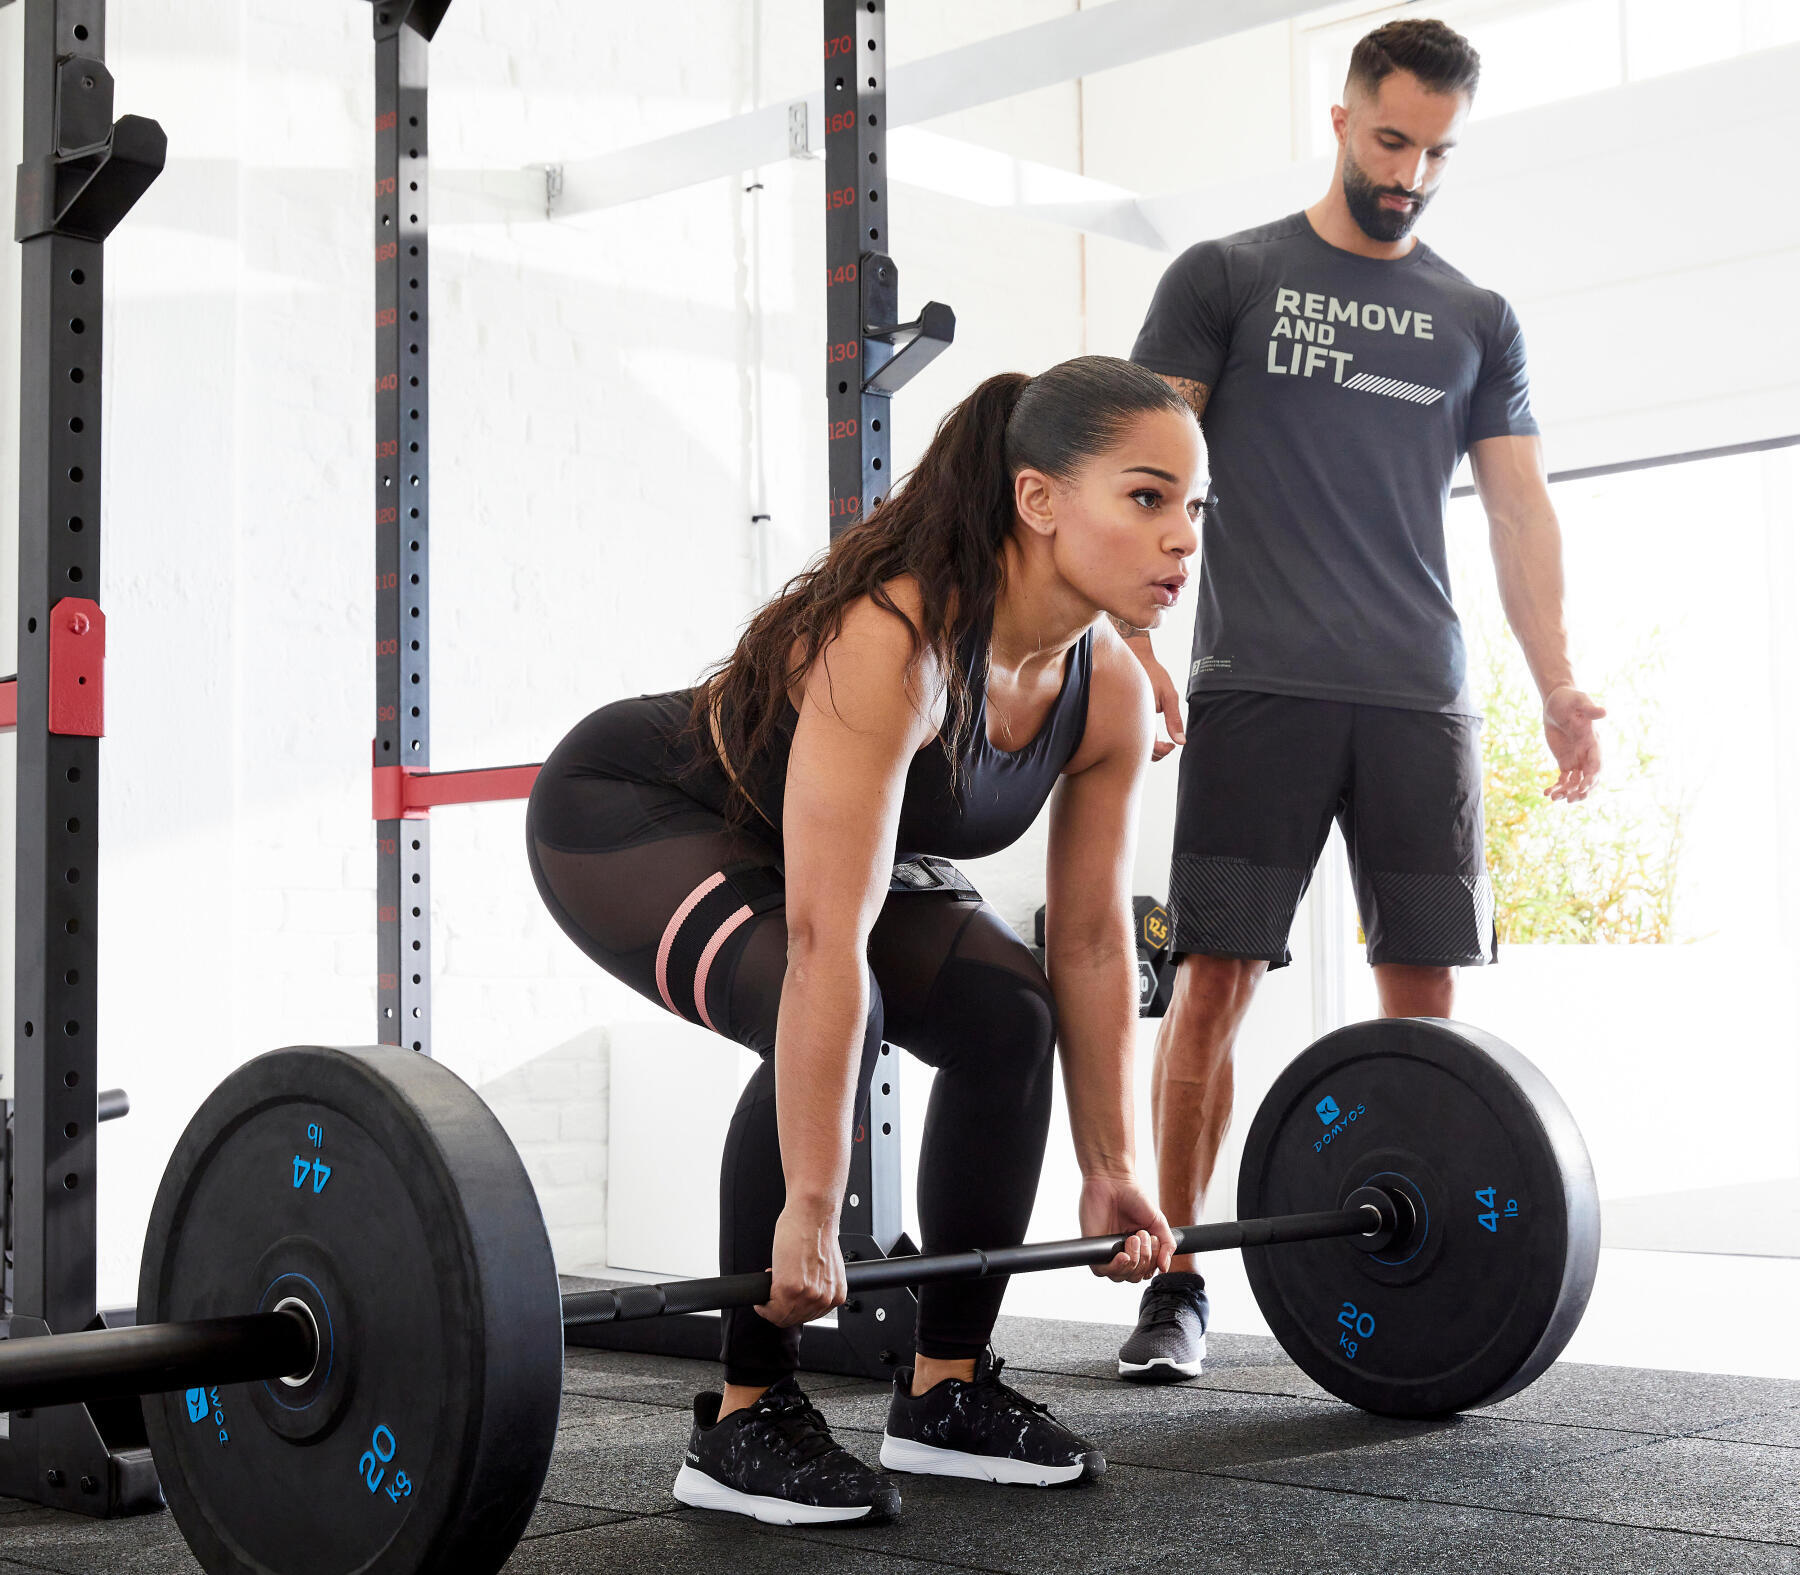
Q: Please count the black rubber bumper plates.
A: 2